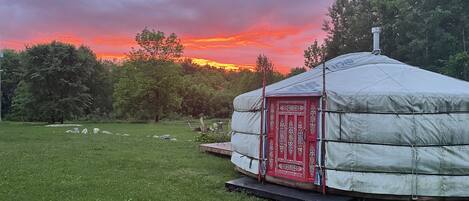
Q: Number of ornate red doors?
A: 1